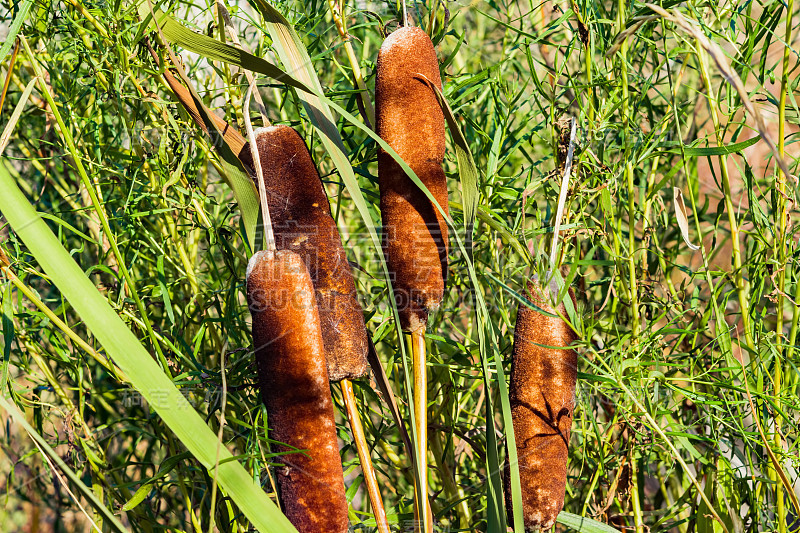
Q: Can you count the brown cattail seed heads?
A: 4